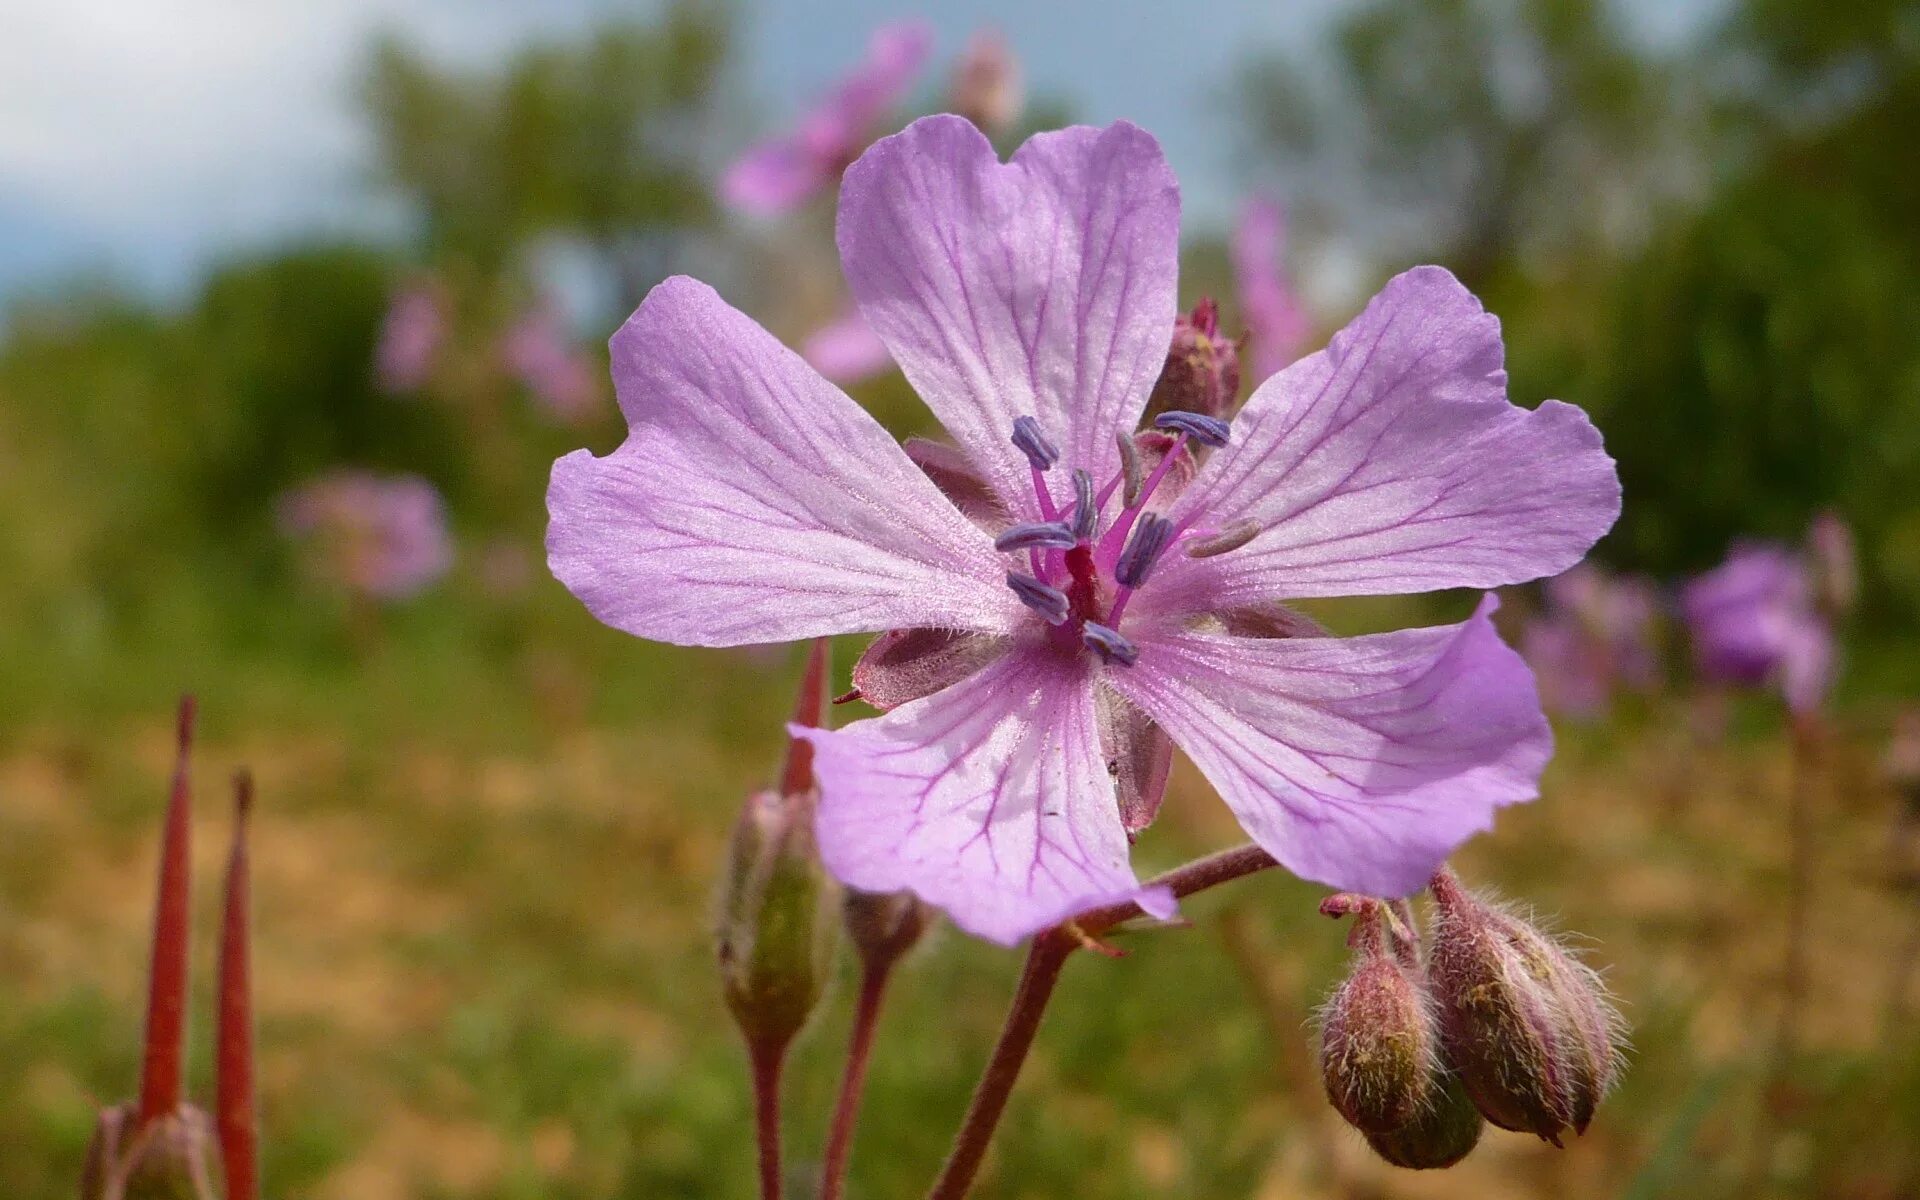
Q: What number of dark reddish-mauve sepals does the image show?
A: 5